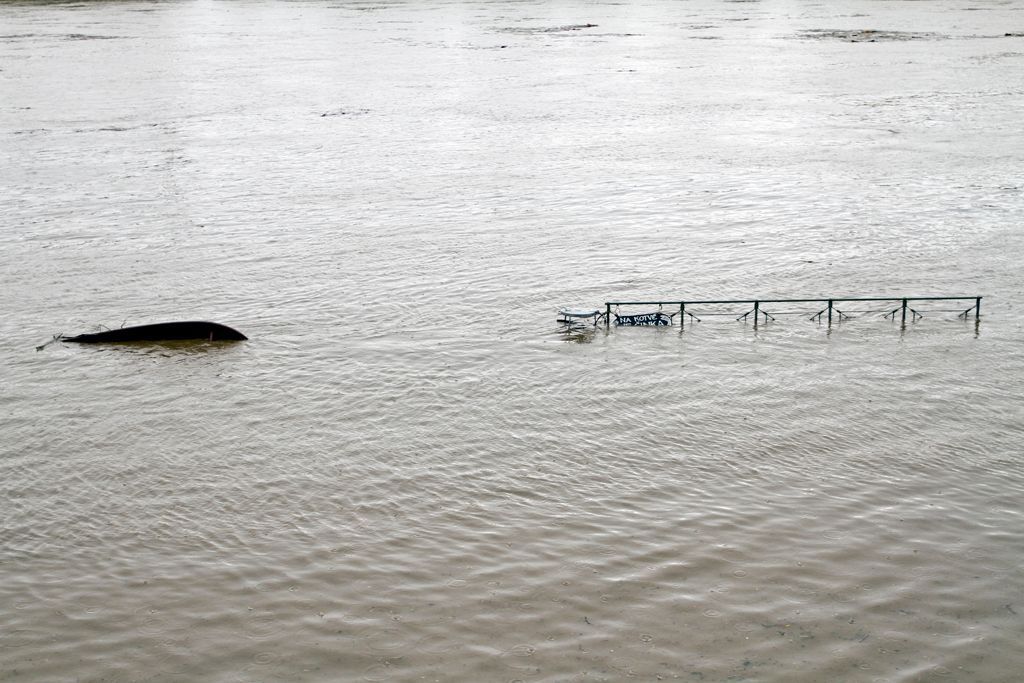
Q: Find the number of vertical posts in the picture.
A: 6